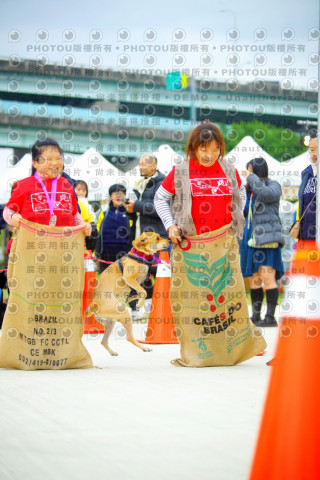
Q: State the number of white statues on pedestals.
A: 0